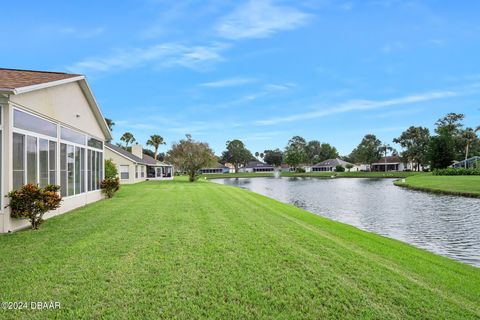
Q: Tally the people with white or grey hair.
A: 0